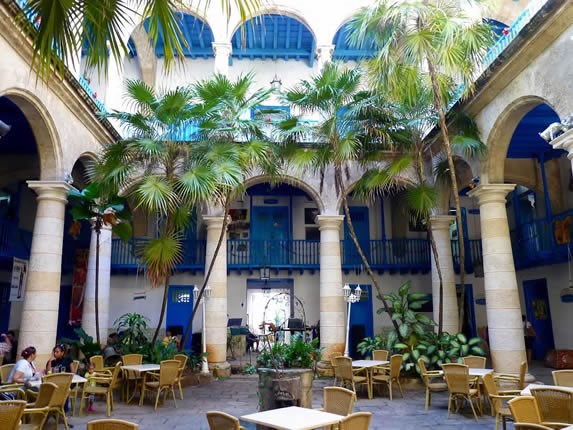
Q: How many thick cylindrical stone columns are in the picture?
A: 6